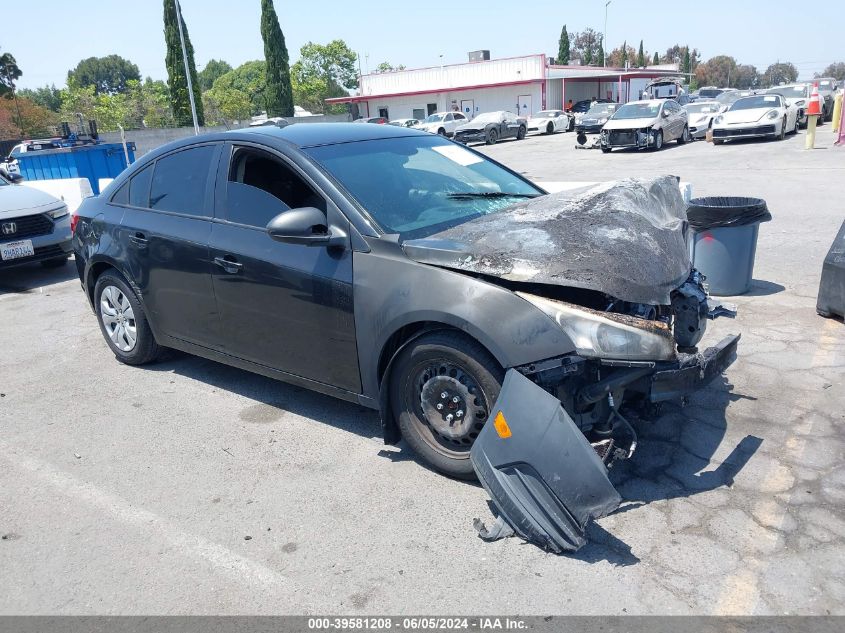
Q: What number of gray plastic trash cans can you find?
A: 1